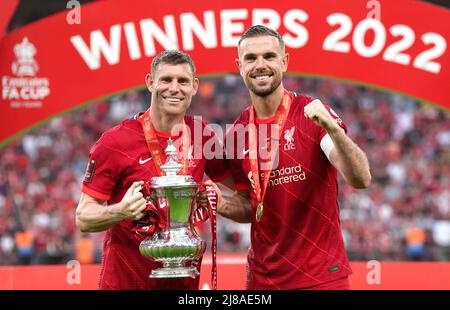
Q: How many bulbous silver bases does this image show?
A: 1